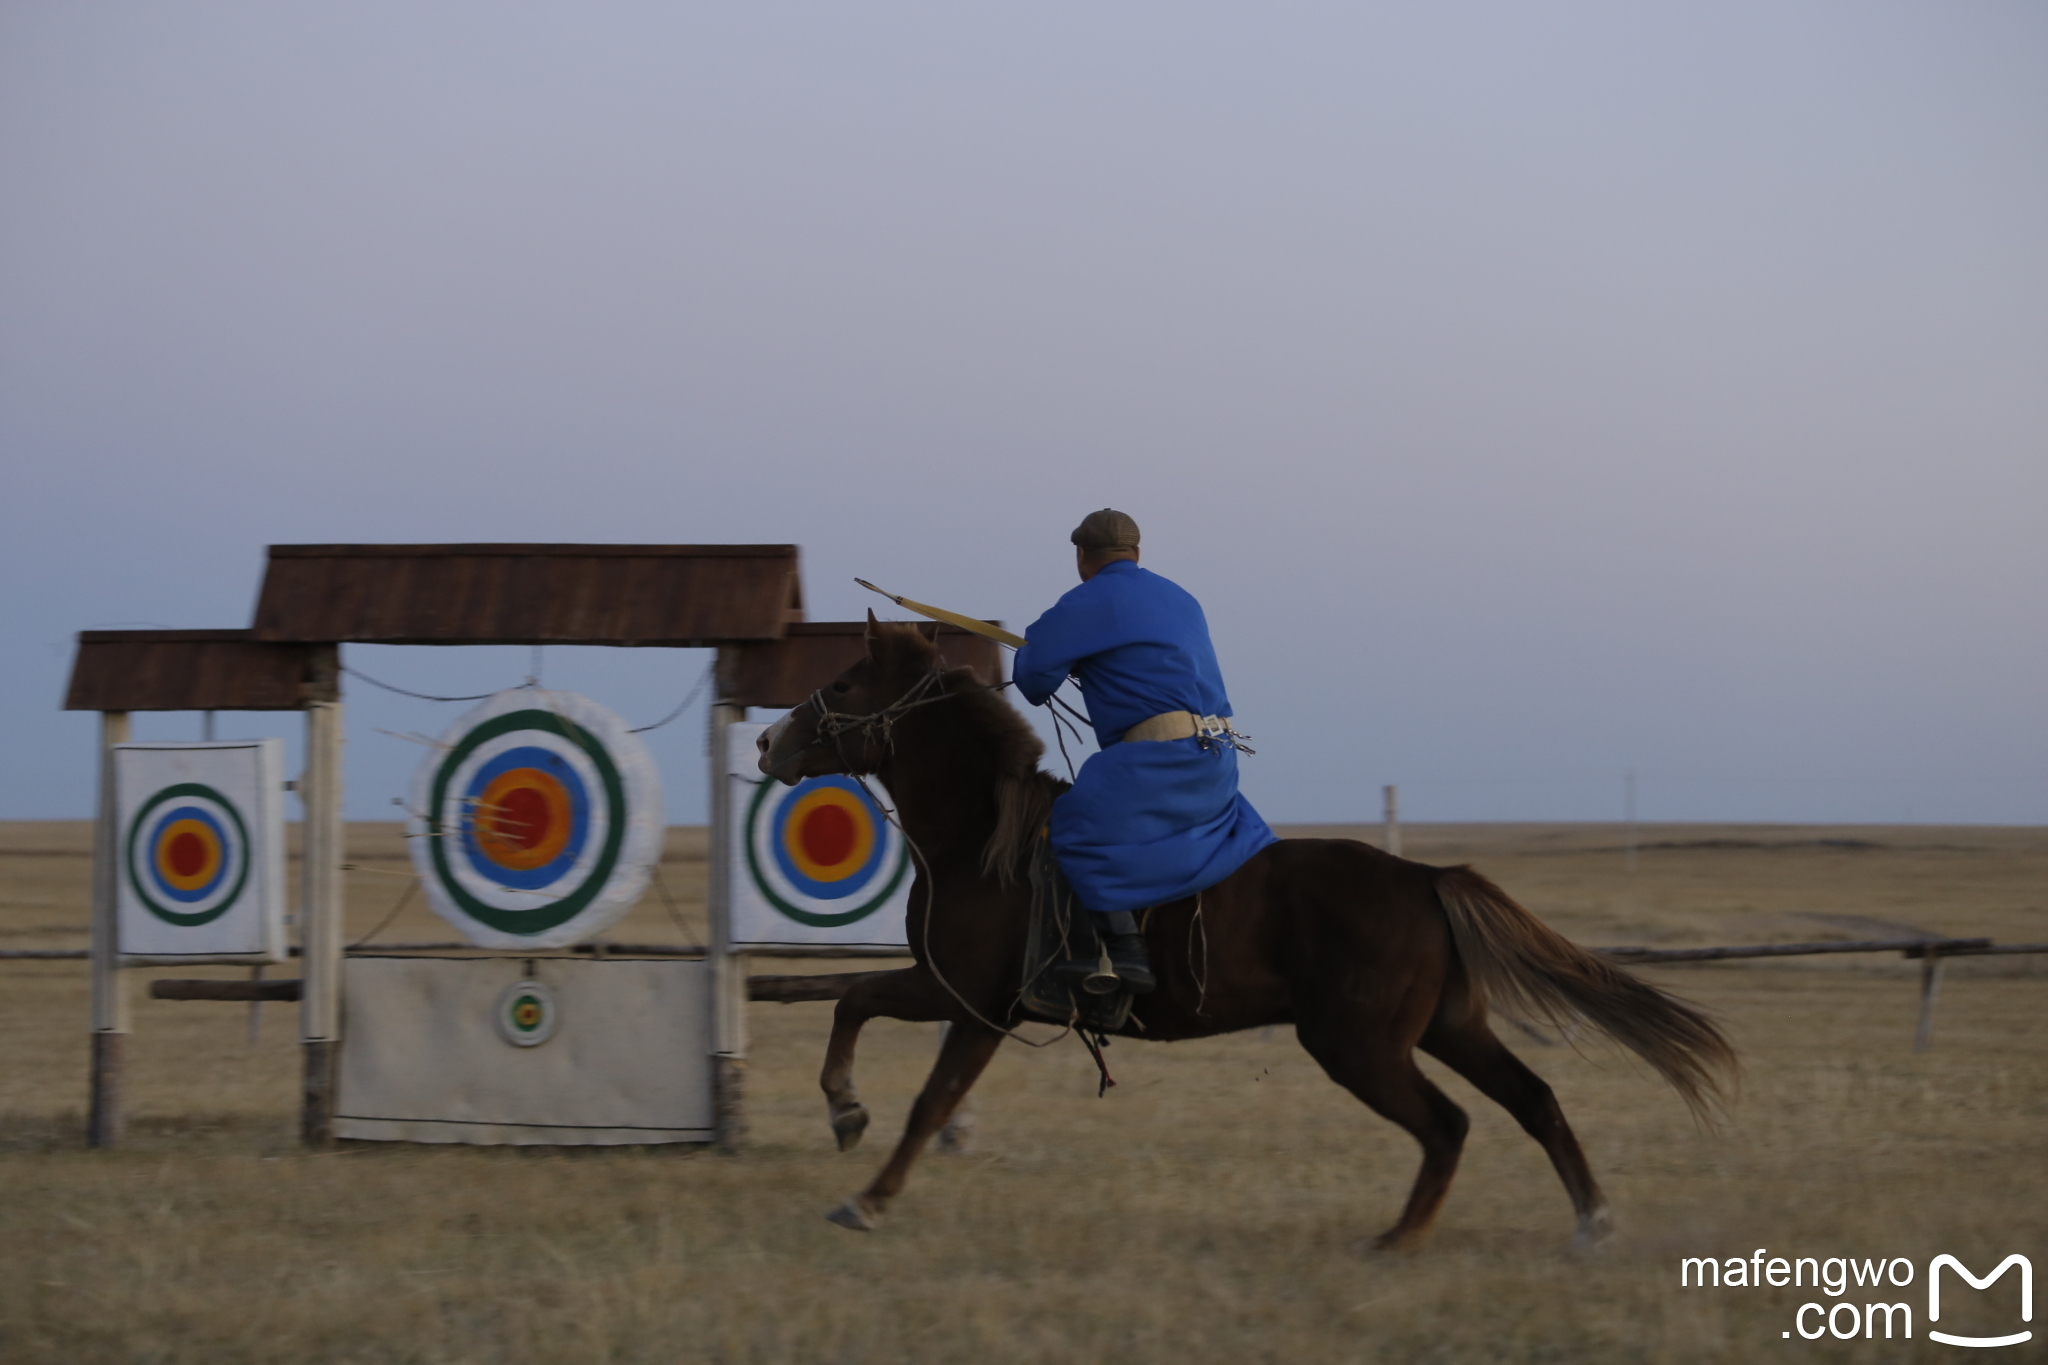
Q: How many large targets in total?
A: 3